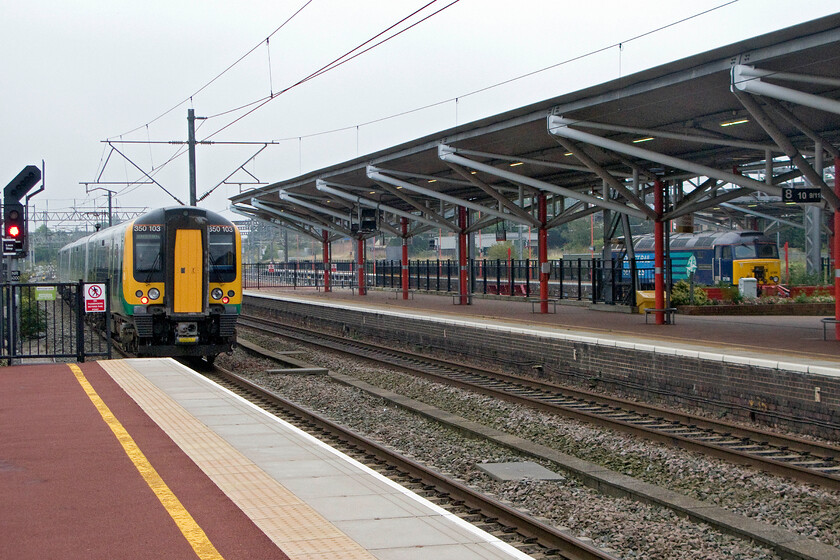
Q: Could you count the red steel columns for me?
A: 7